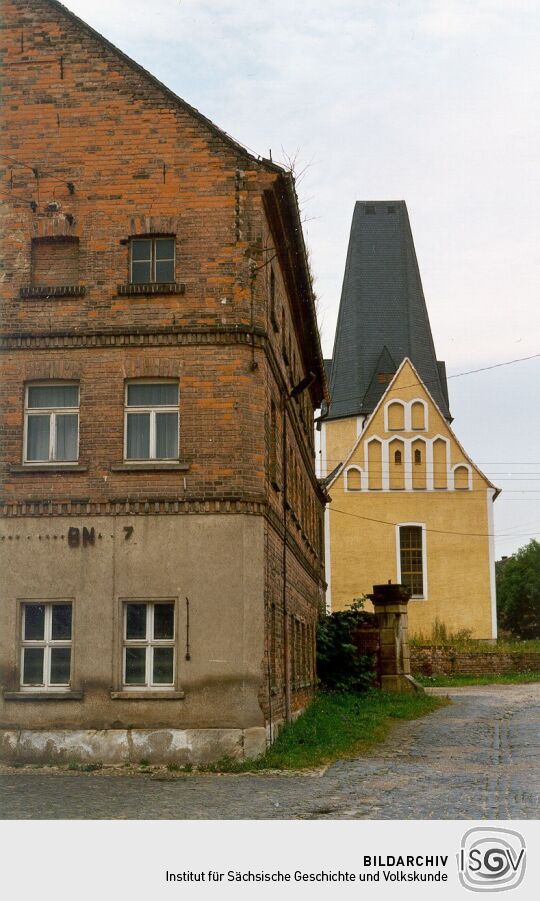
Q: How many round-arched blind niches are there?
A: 4